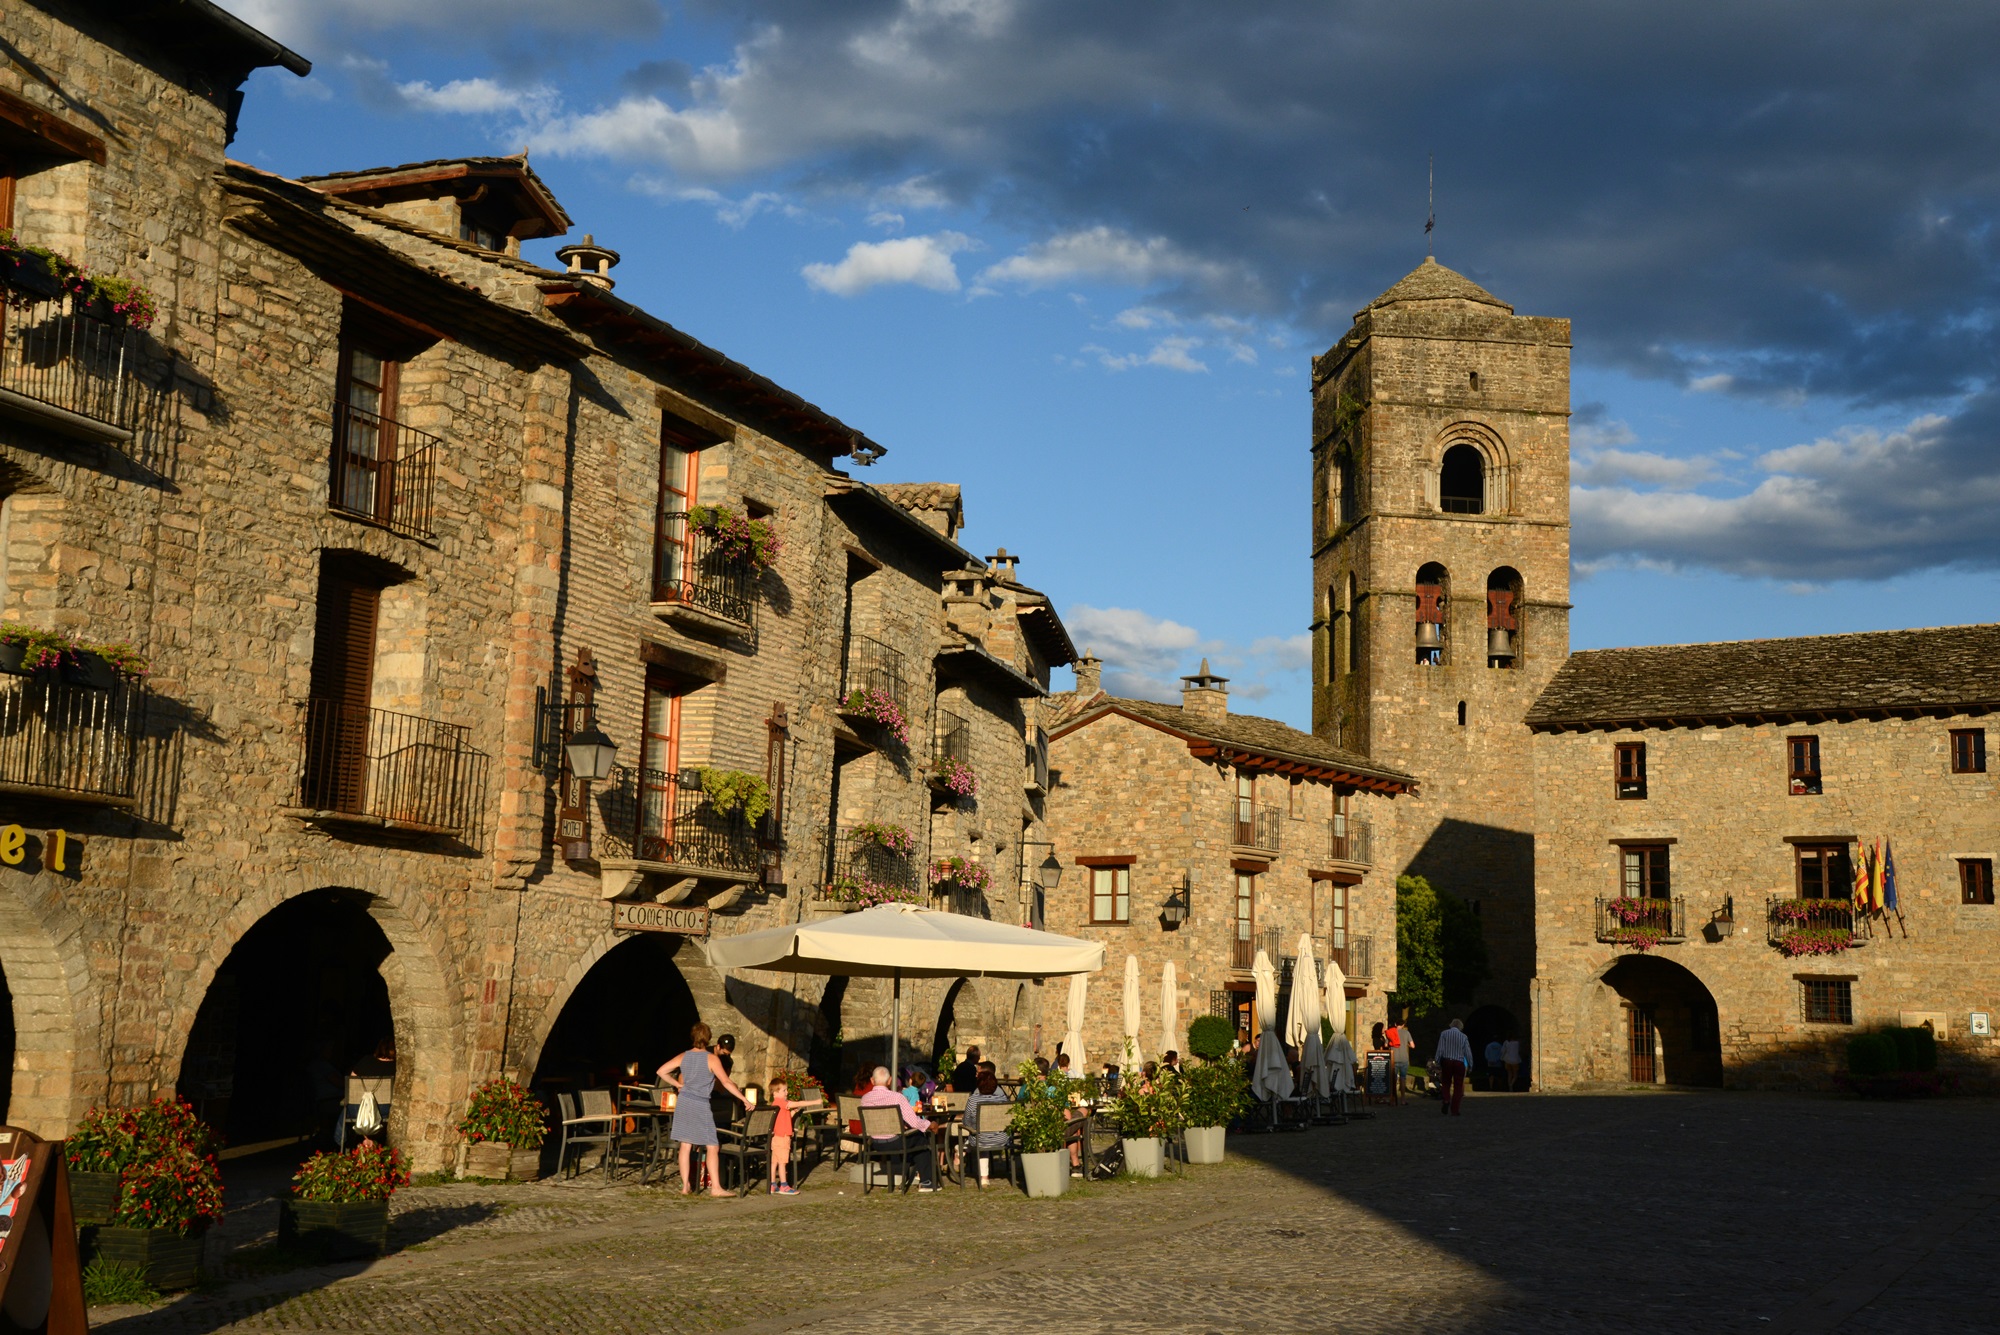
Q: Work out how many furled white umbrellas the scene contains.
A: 7